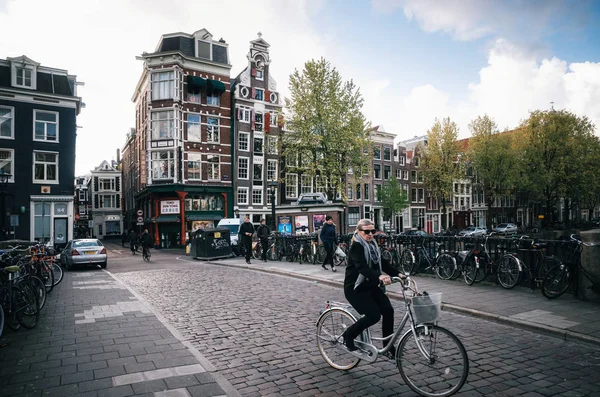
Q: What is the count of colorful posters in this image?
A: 3